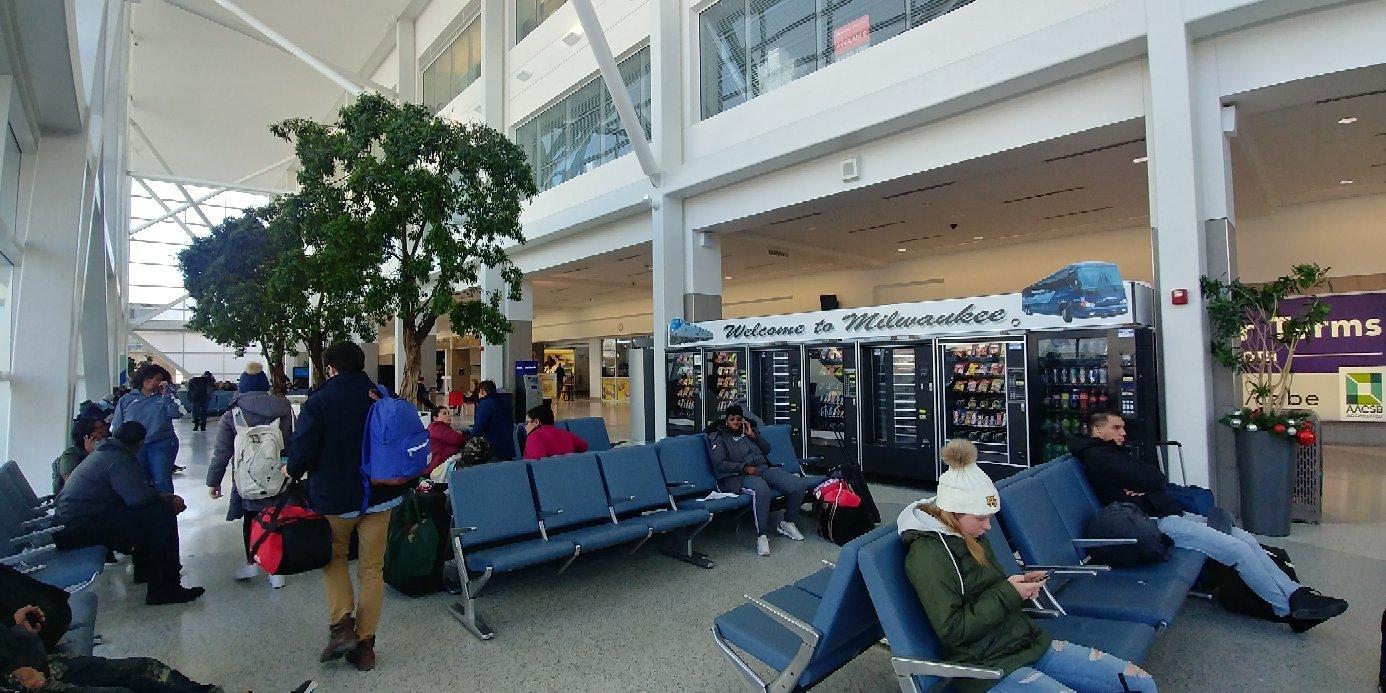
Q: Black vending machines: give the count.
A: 7